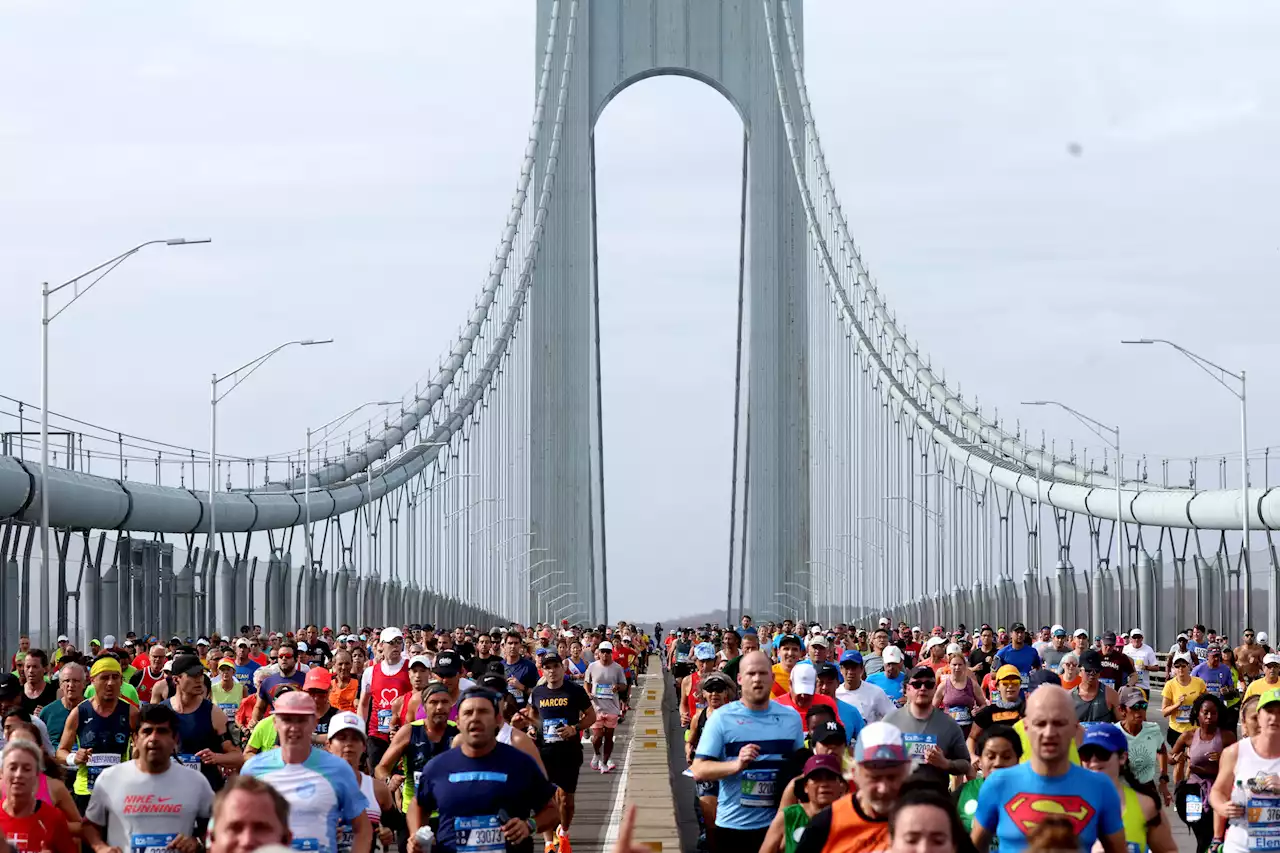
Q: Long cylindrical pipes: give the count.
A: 4